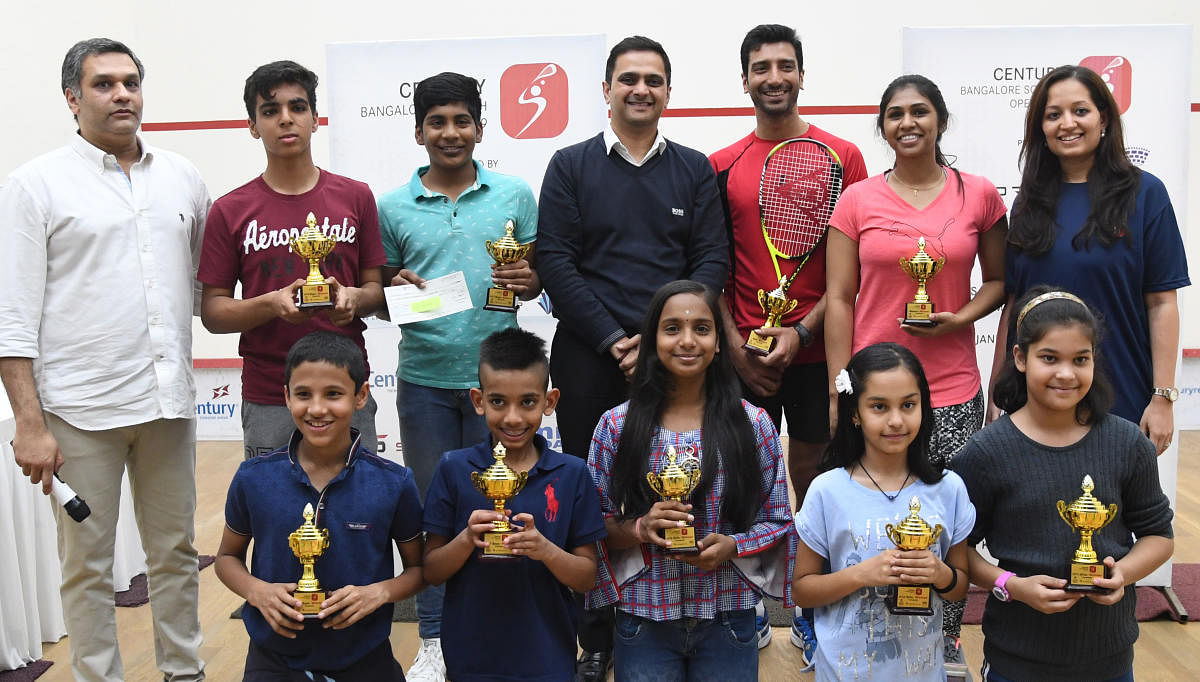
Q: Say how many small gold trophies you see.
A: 9